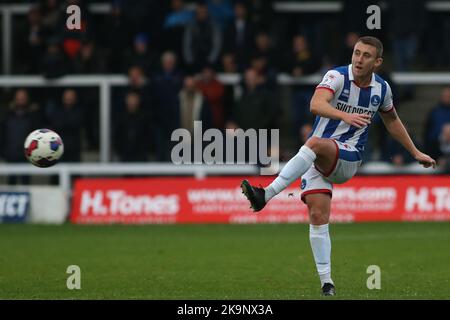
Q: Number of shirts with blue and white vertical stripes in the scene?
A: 1